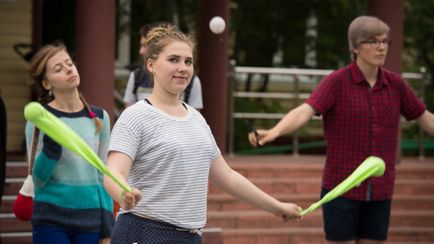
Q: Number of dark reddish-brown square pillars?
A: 3